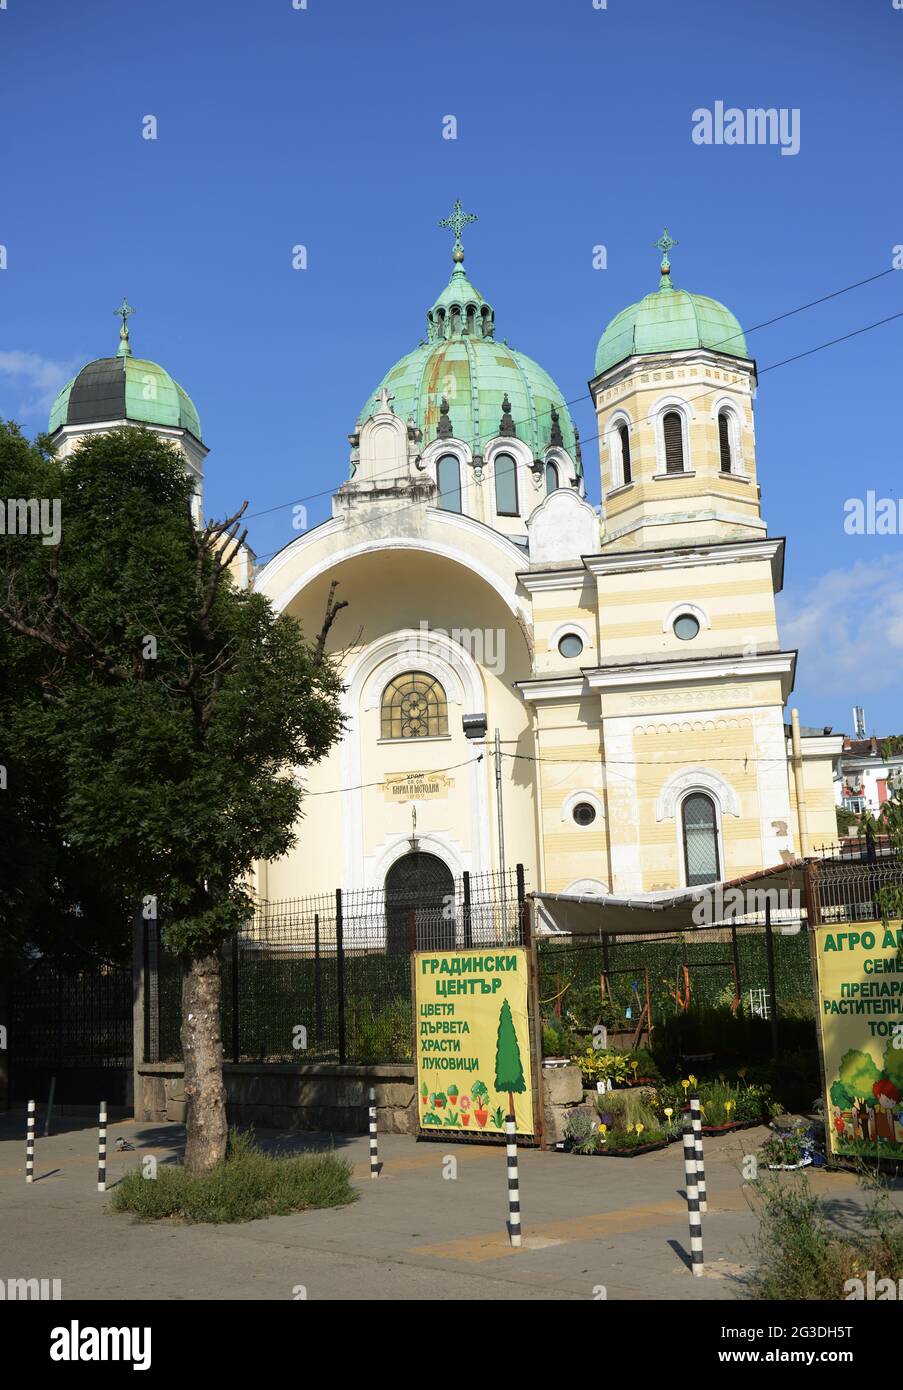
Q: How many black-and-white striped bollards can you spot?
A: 6